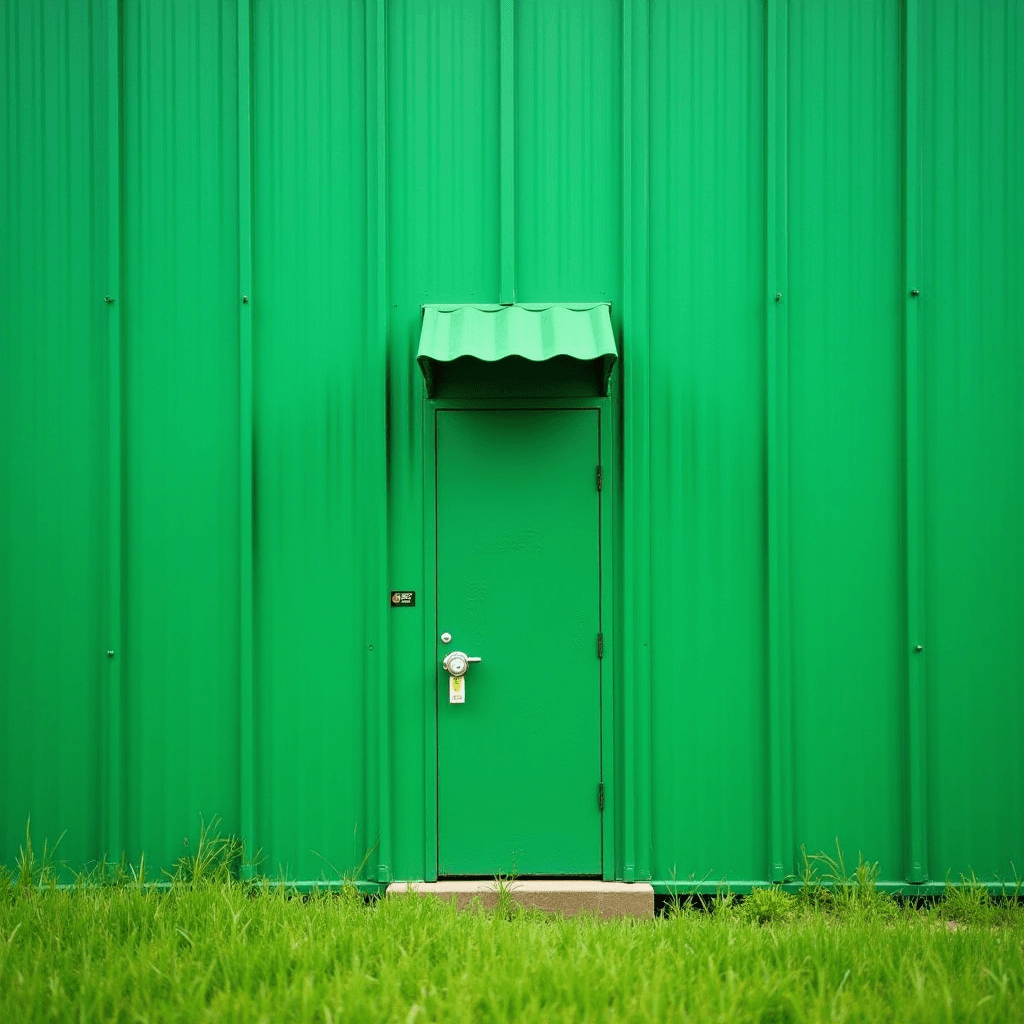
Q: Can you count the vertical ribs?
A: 7